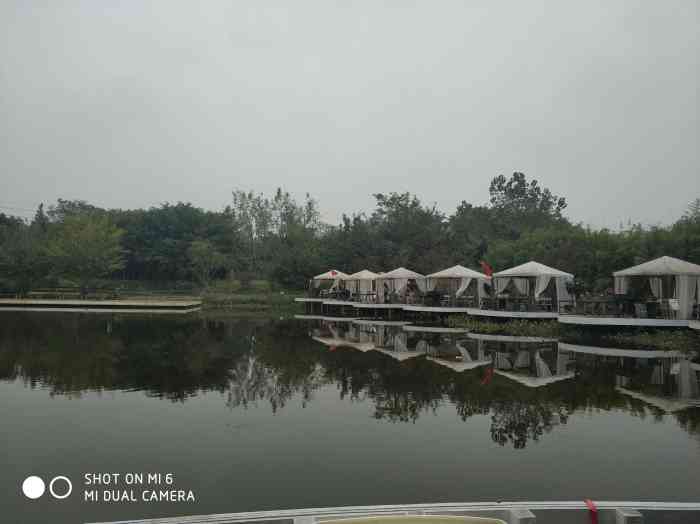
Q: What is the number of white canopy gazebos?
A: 6